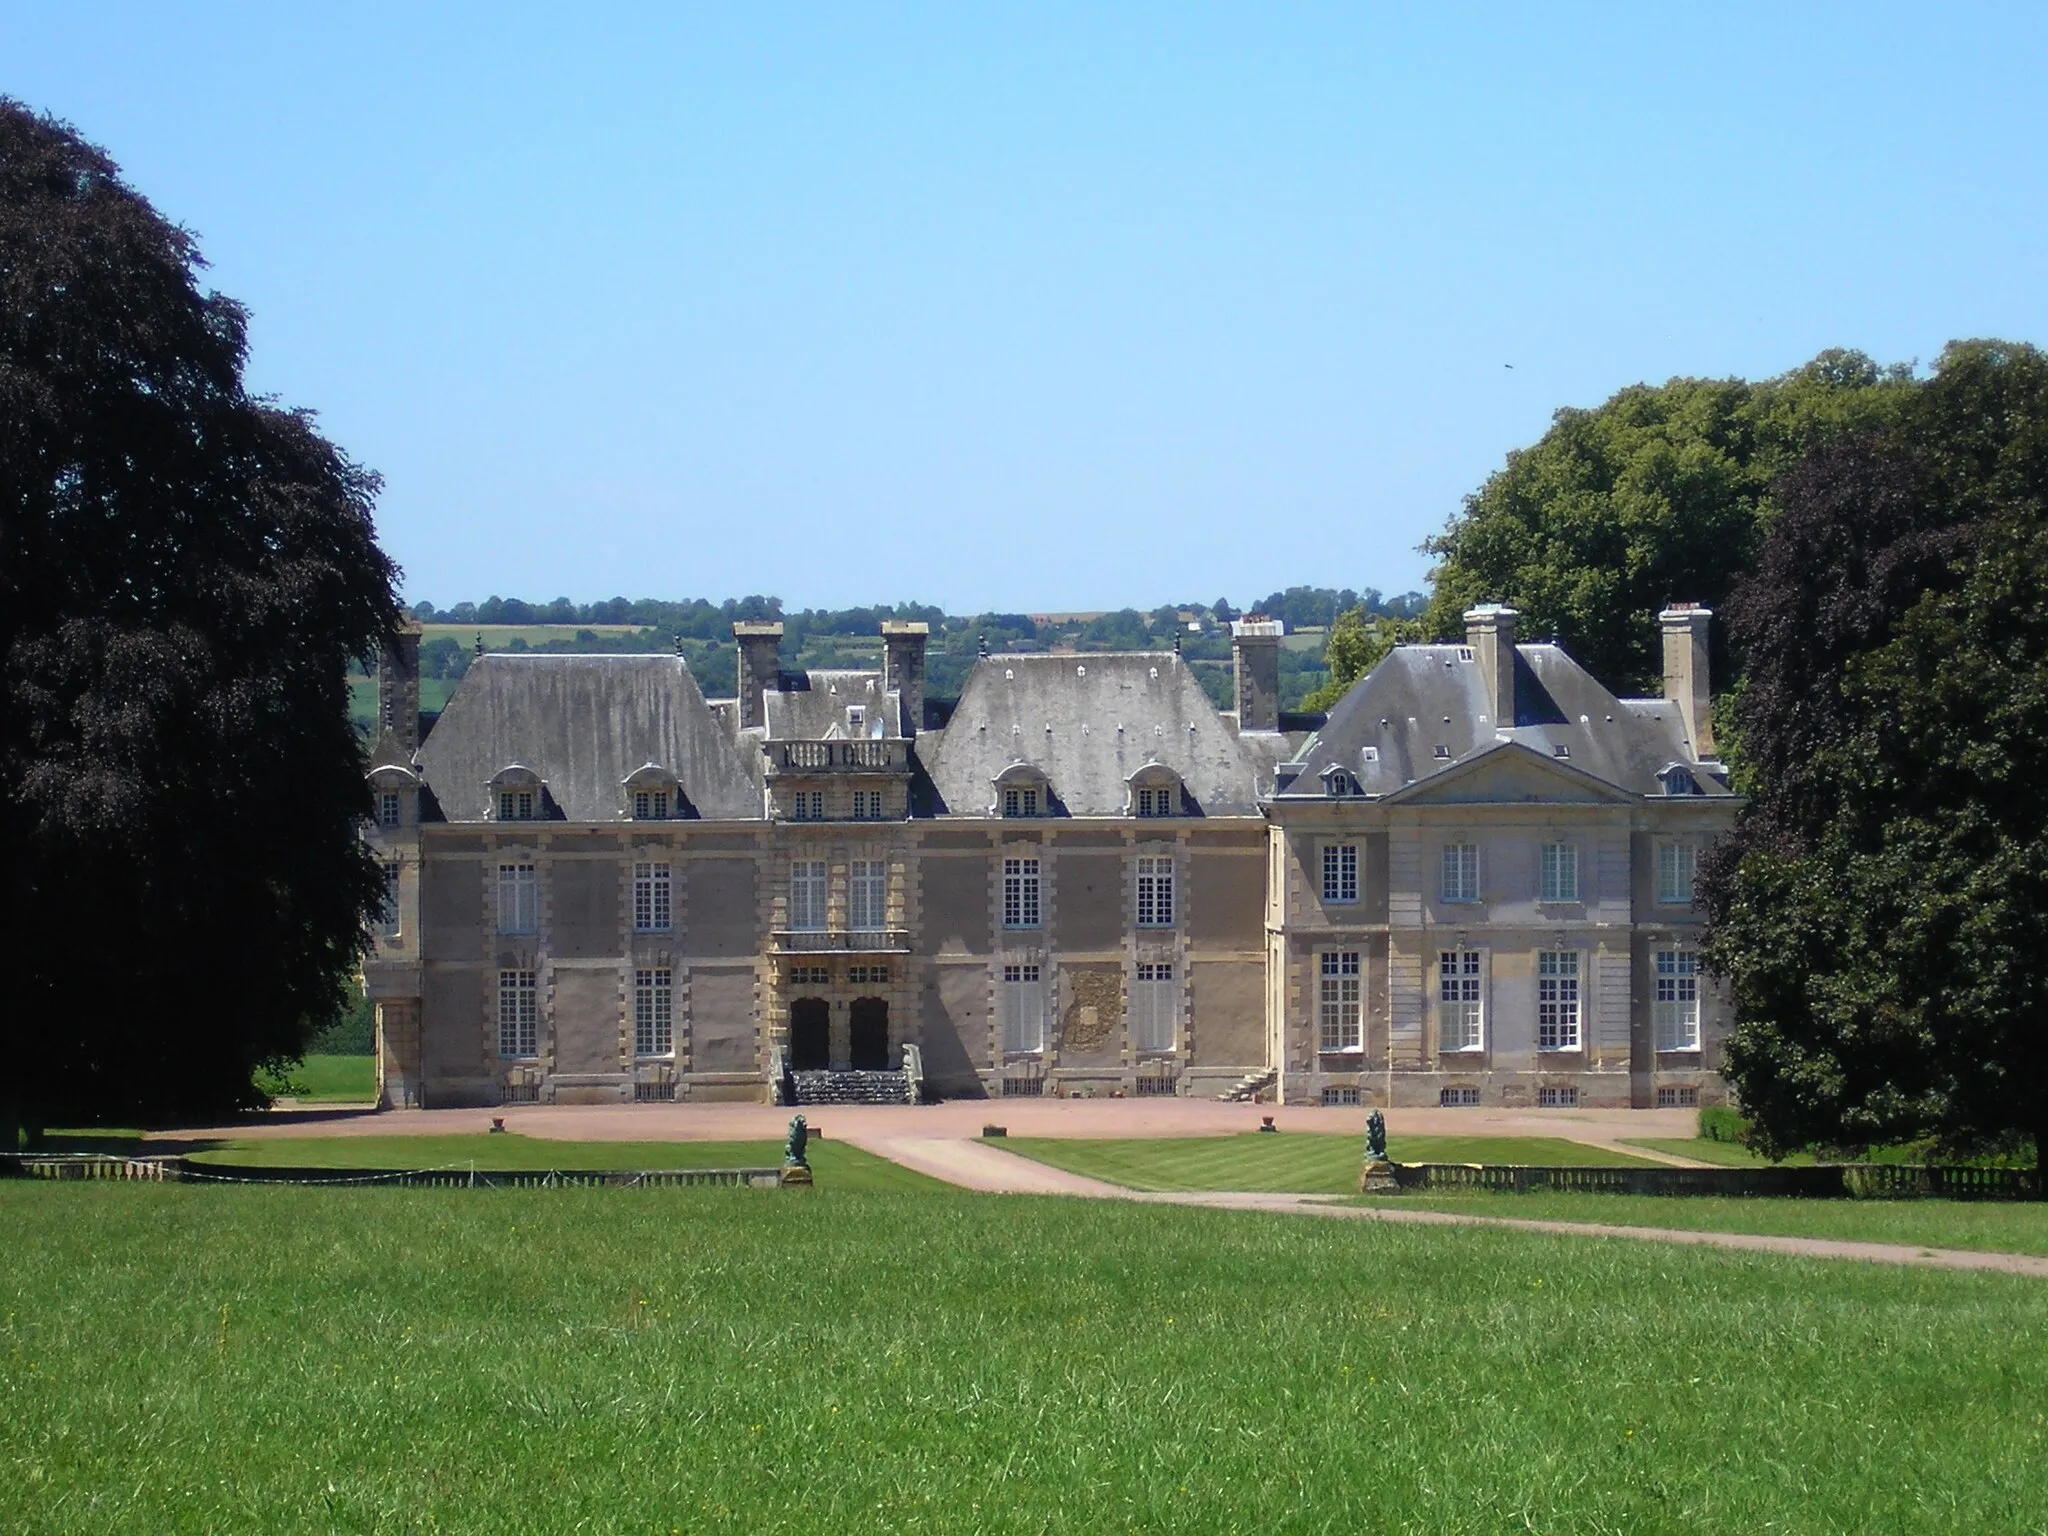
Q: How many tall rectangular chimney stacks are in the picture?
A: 6